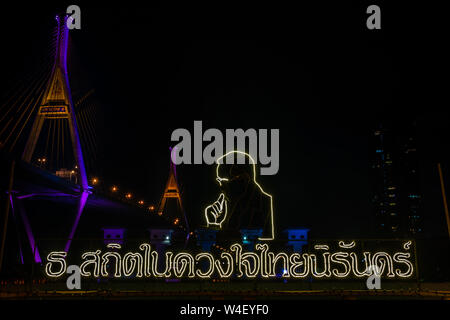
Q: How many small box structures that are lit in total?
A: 5